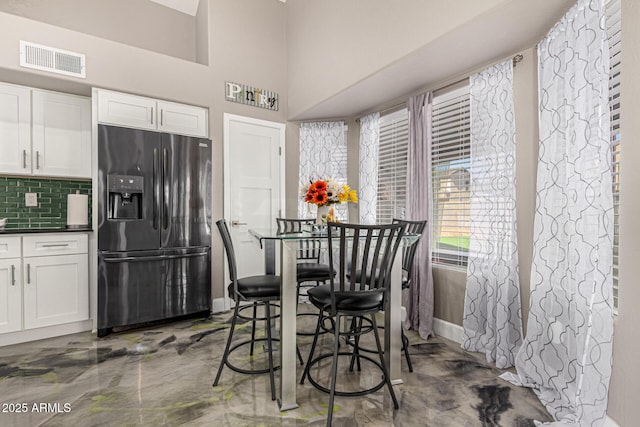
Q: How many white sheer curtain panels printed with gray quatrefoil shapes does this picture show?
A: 4